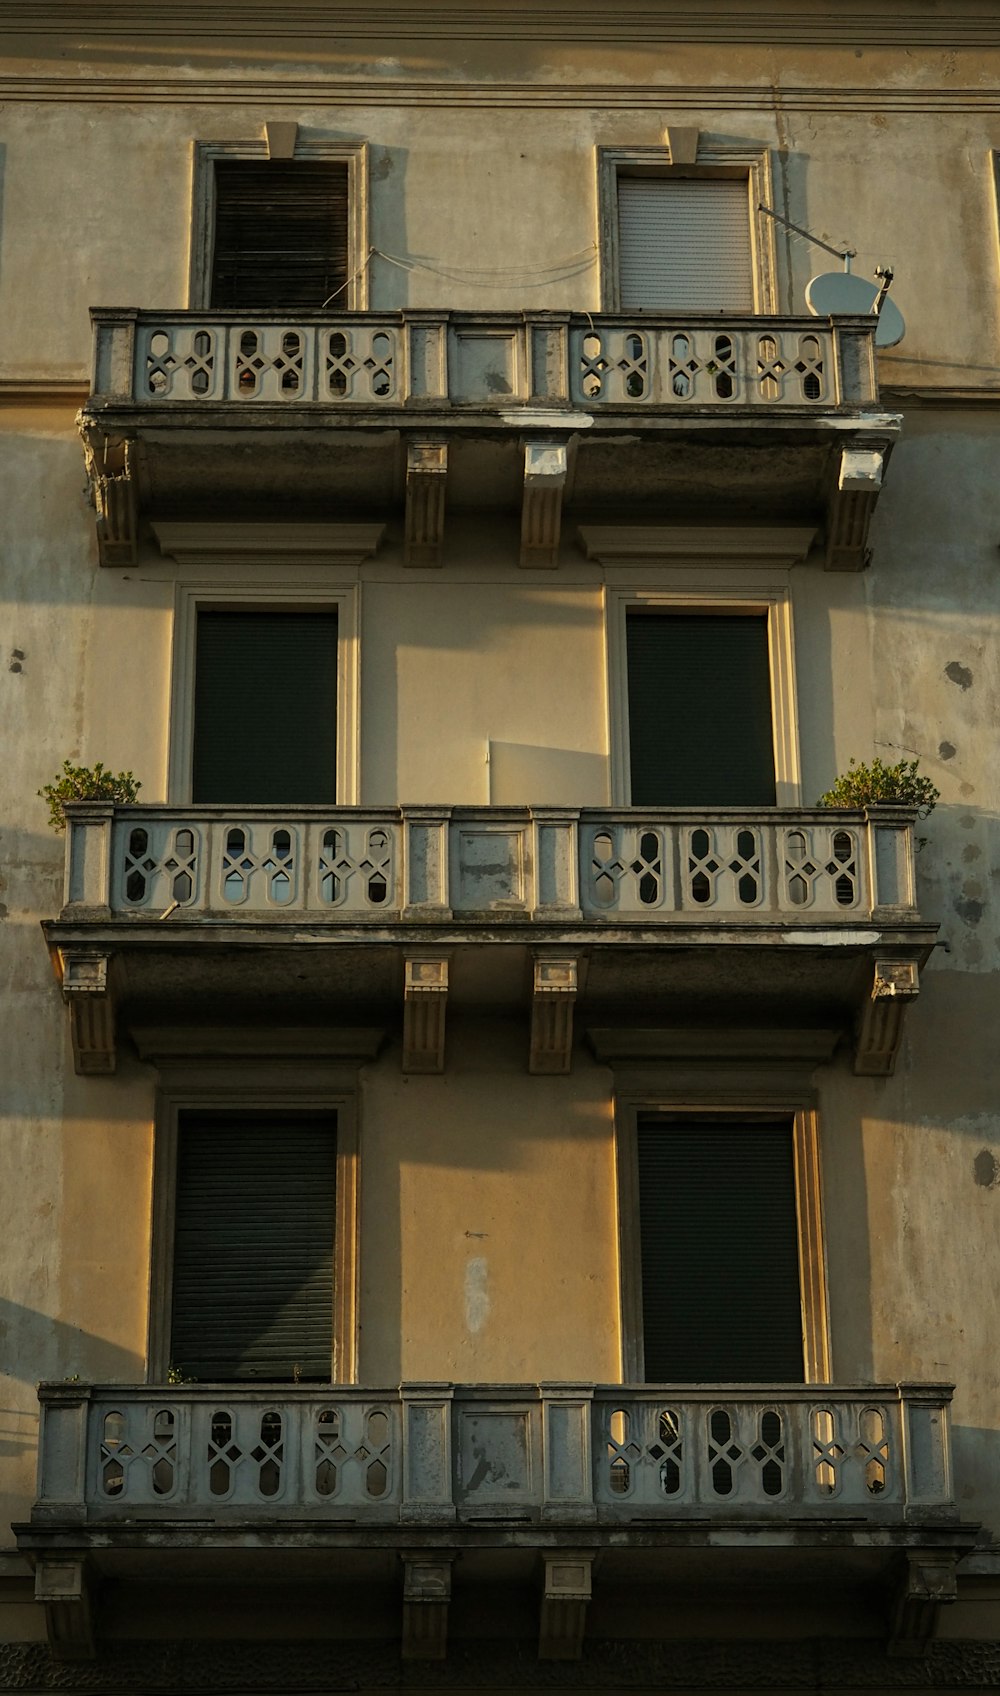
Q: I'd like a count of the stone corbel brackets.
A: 12